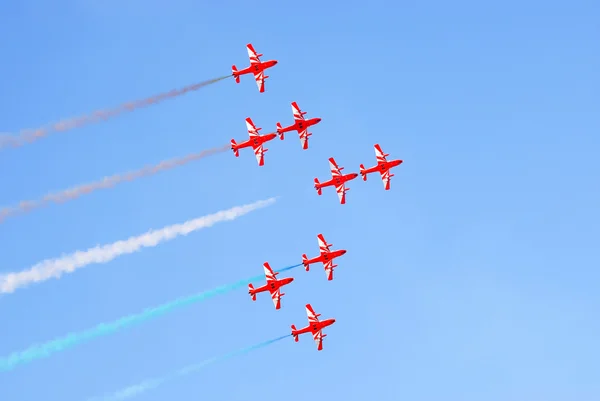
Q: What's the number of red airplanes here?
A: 8